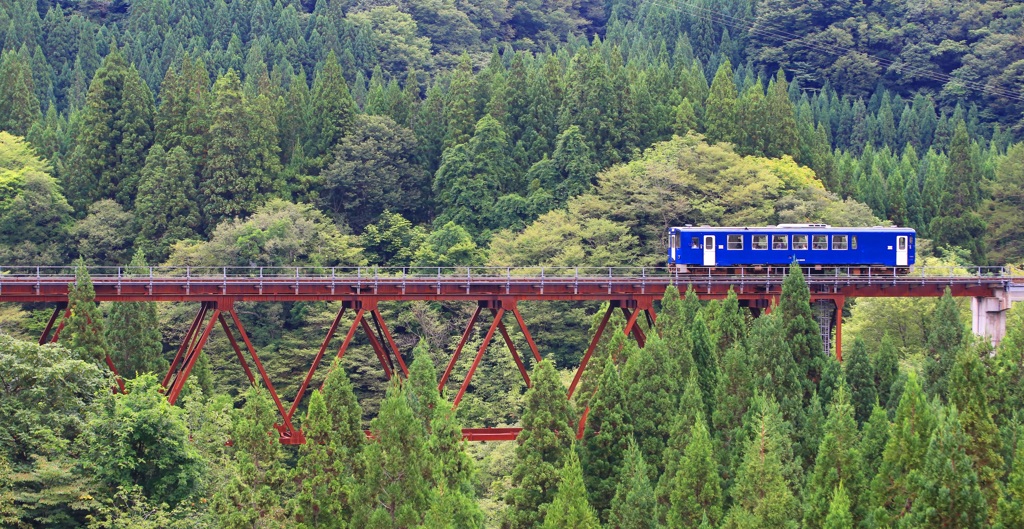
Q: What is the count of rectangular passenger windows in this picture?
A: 6